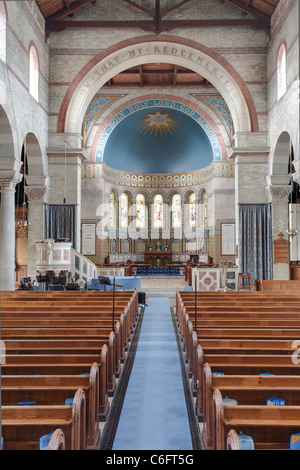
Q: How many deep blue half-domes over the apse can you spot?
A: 1